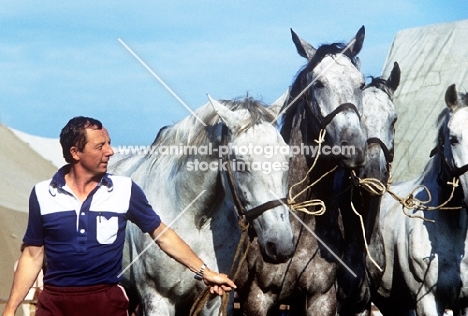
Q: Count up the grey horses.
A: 4